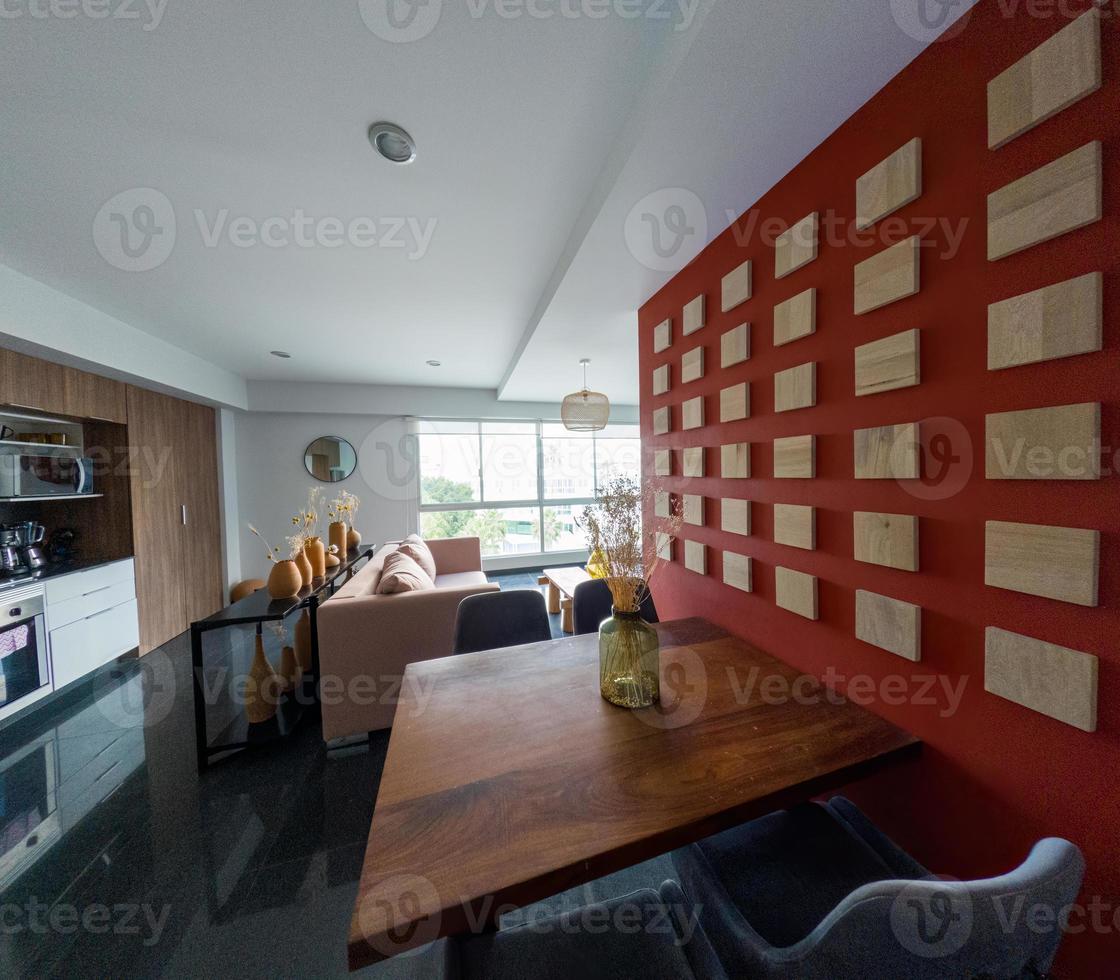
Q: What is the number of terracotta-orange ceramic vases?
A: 9